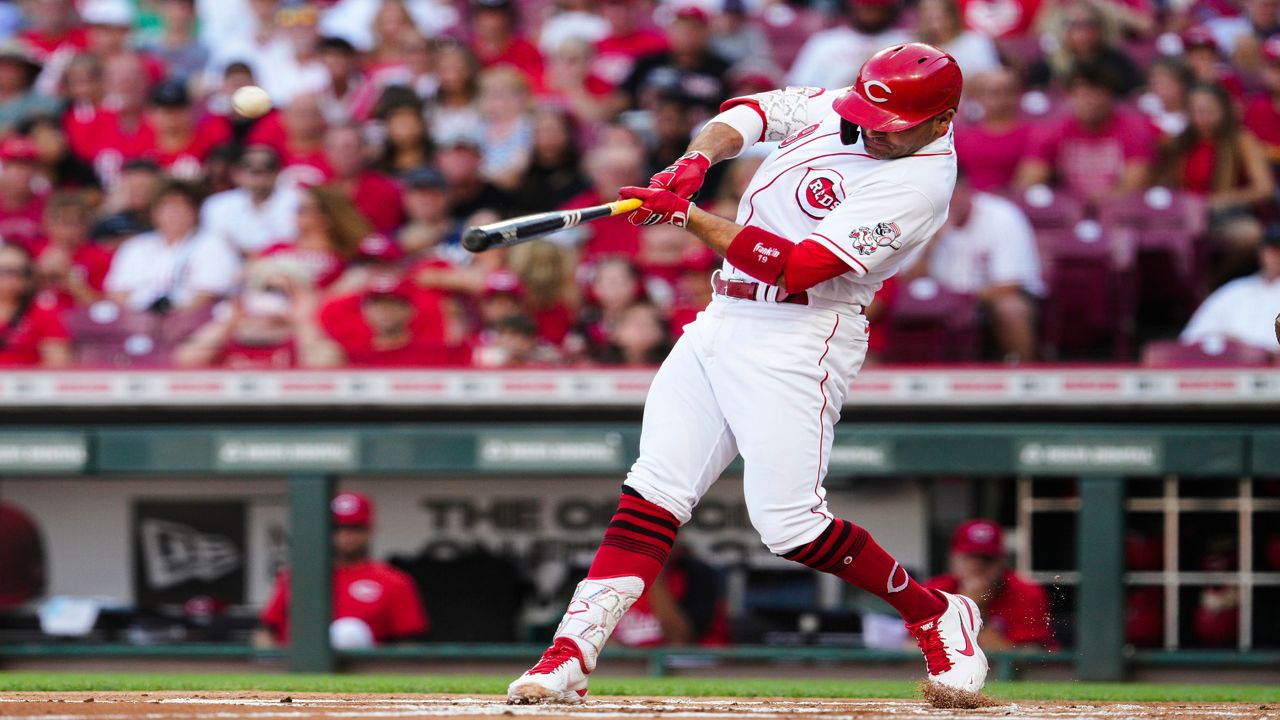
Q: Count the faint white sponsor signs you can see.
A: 5